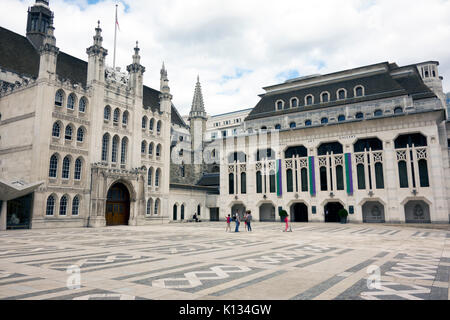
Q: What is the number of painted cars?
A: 0